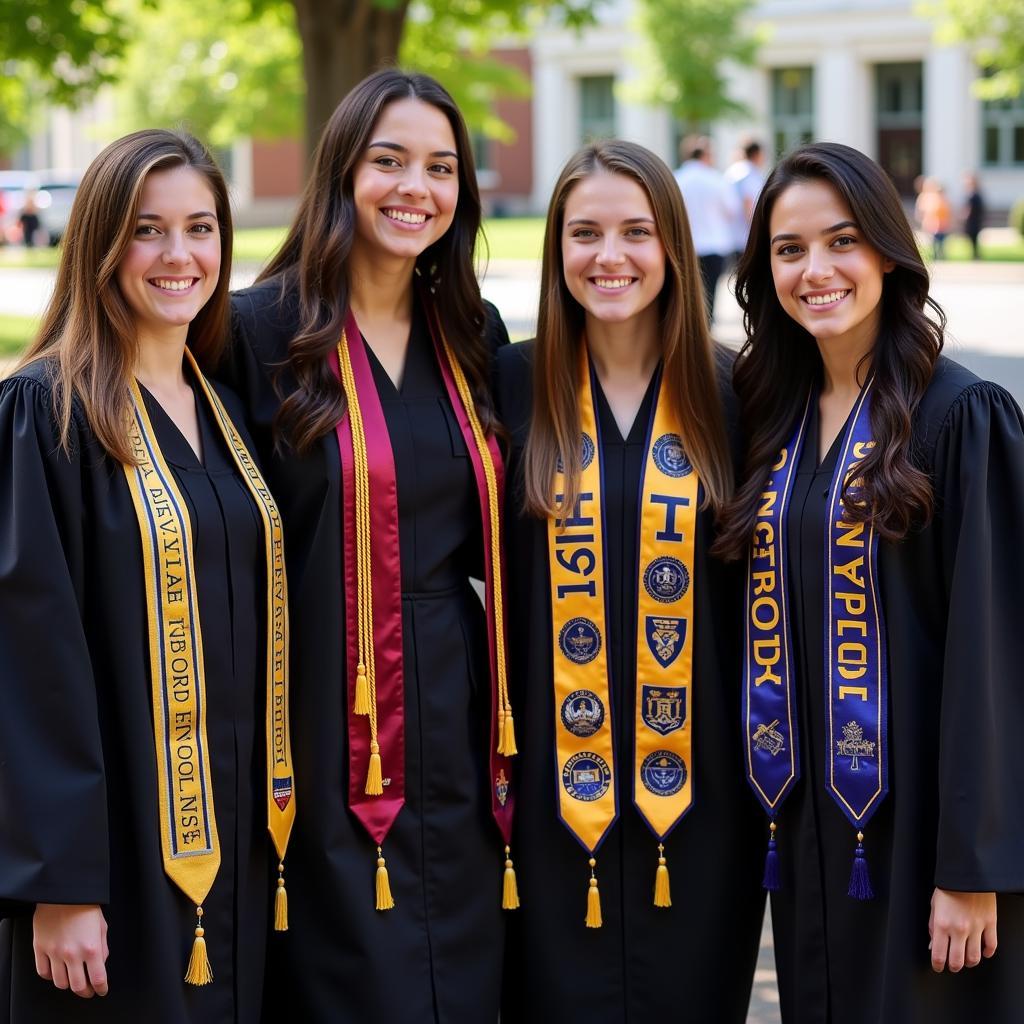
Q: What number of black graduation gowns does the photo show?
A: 4